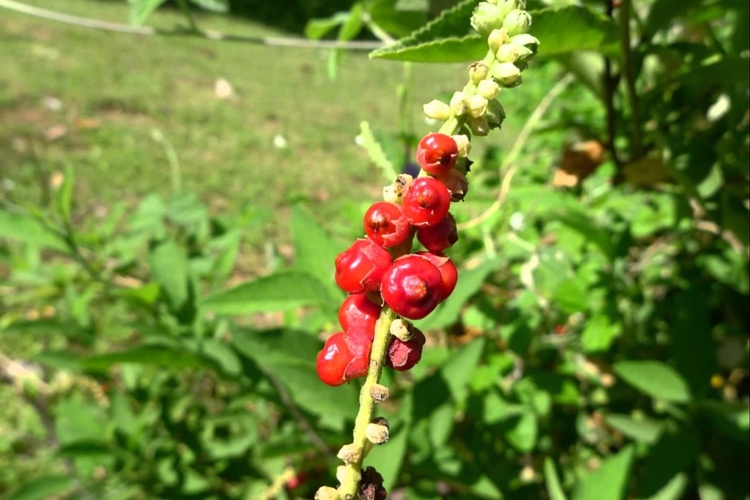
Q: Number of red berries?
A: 10